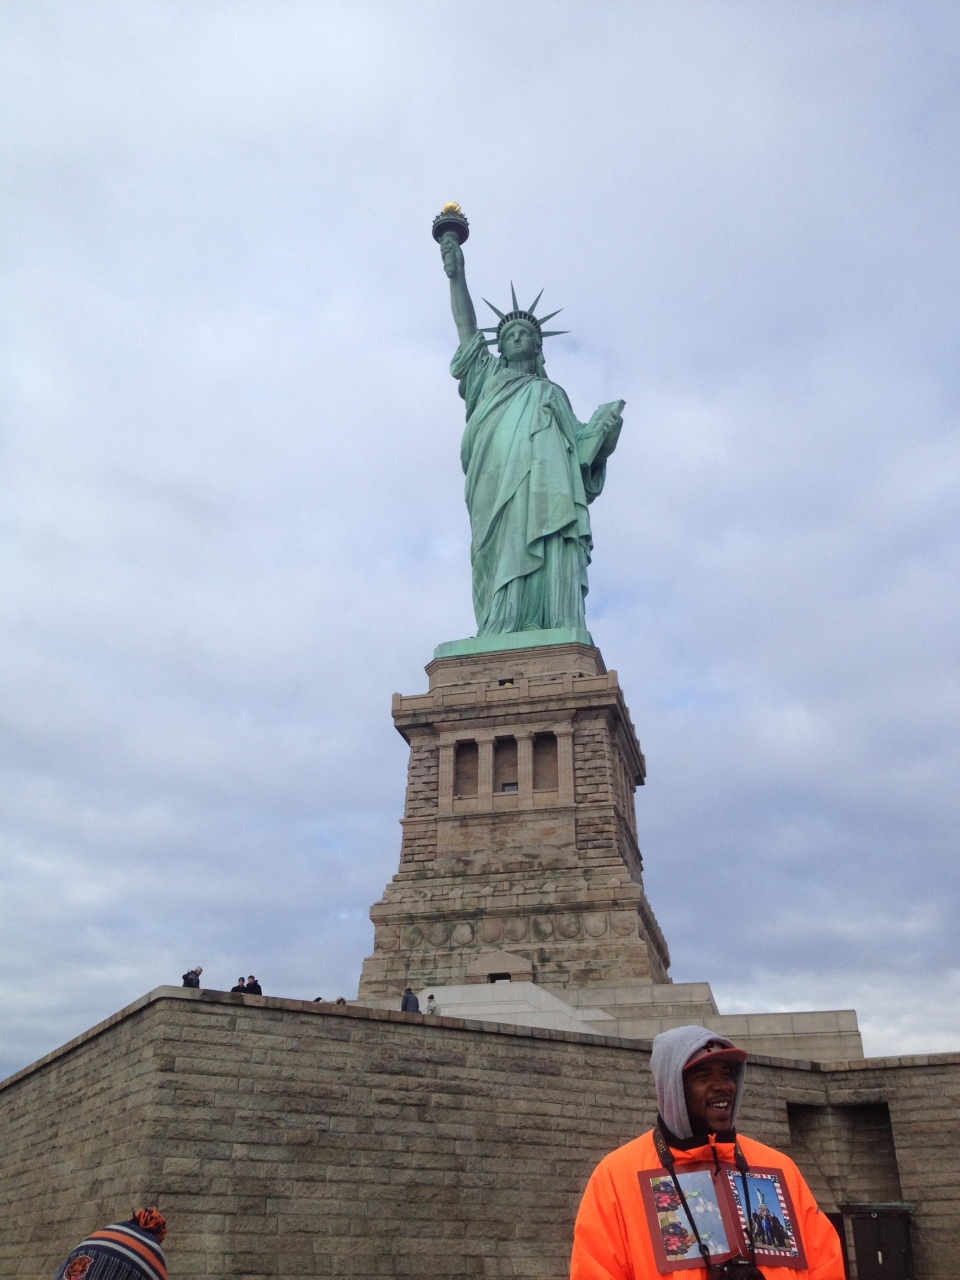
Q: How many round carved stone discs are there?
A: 10